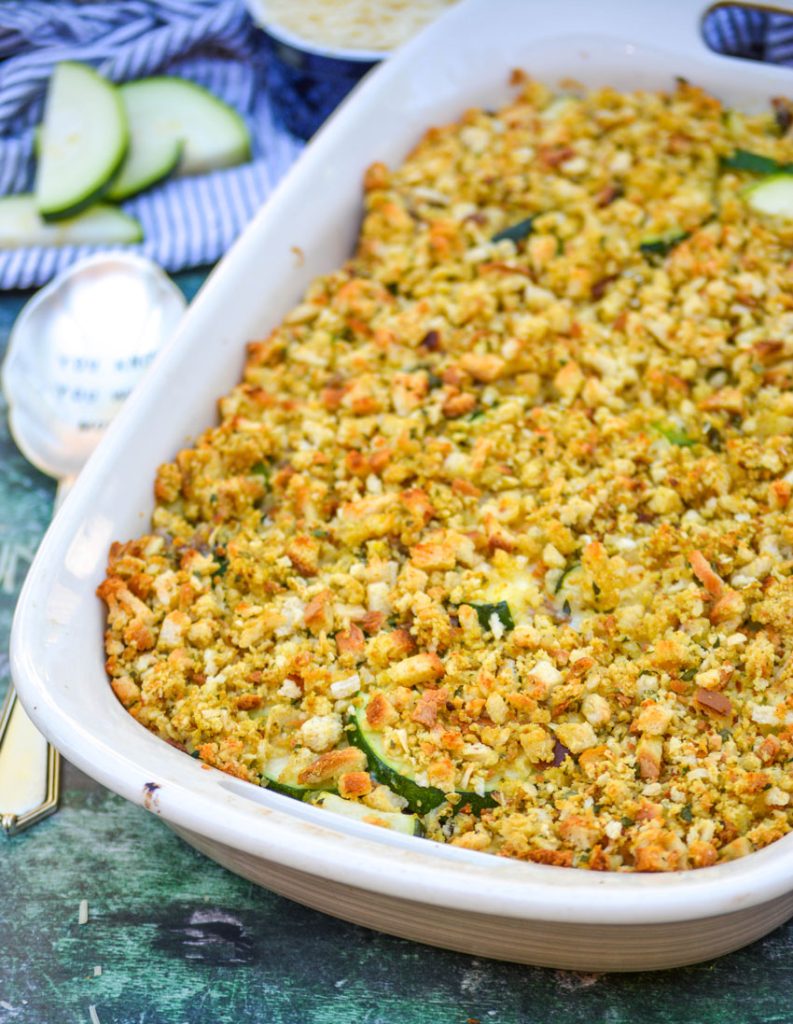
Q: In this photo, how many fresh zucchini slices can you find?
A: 4